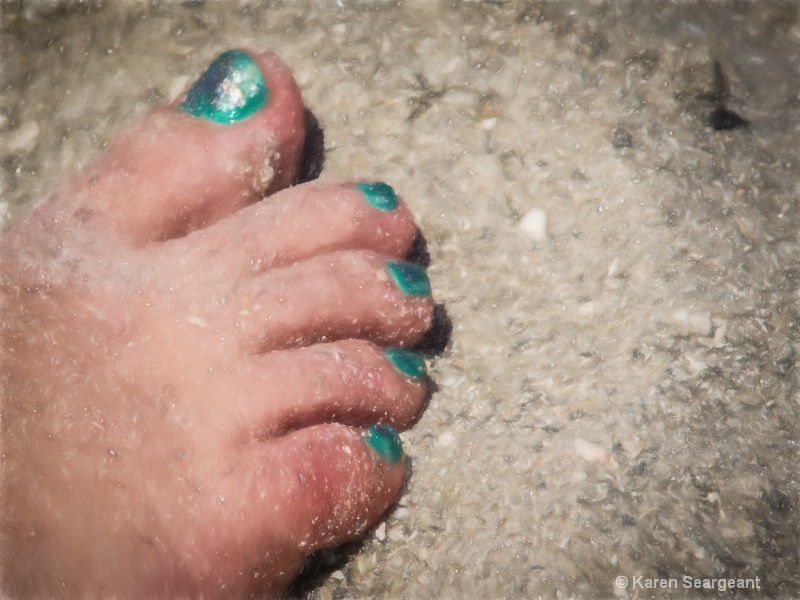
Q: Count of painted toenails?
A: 5